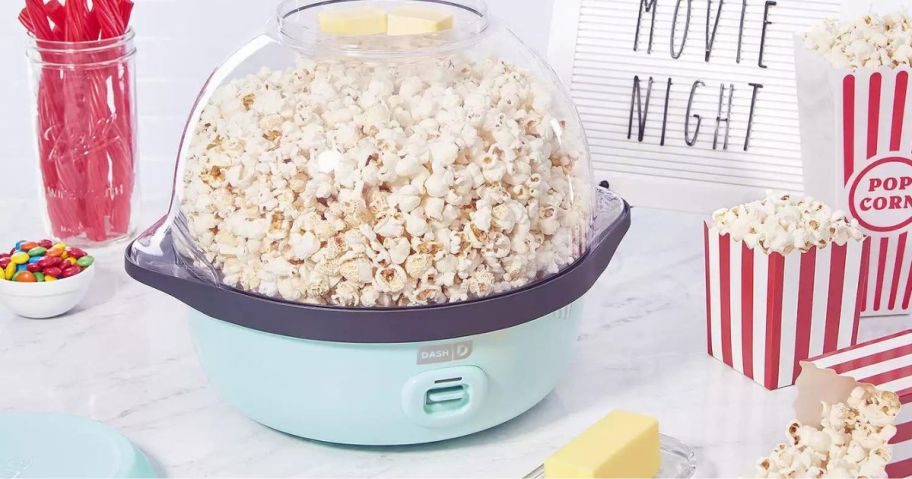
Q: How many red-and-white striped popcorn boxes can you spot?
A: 3